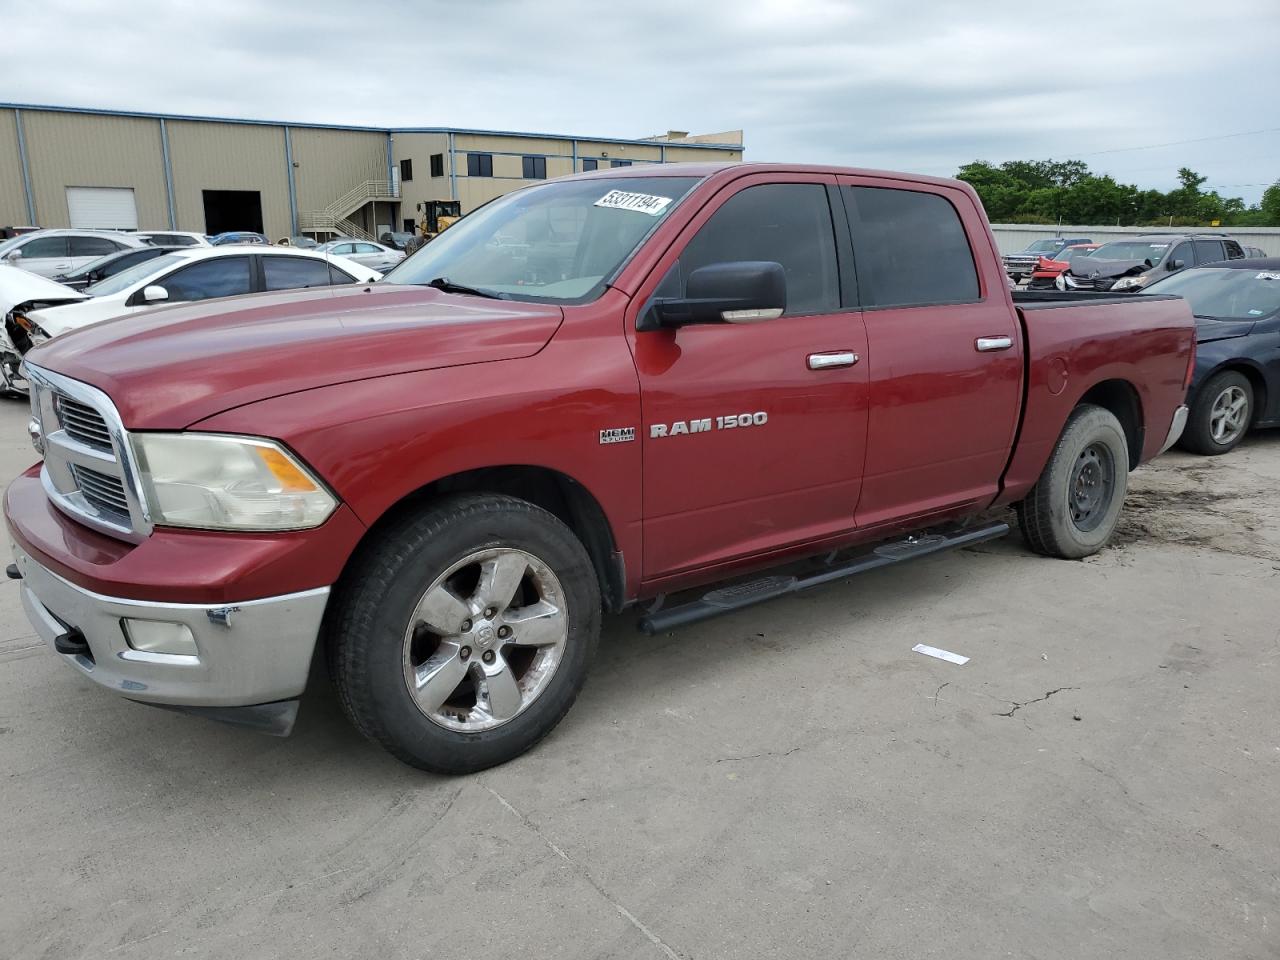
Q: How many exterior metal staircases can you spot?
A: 1